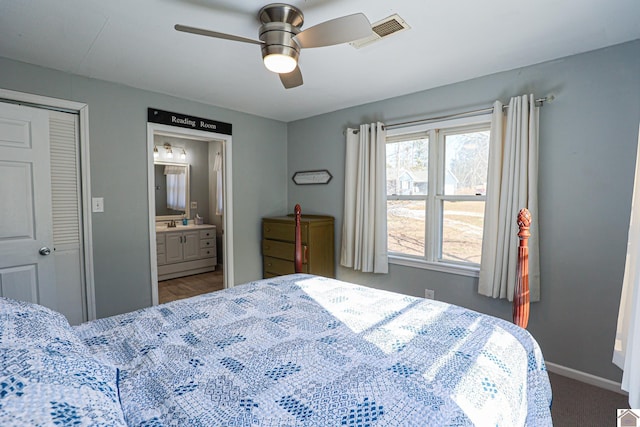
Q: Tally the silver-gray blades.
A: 3